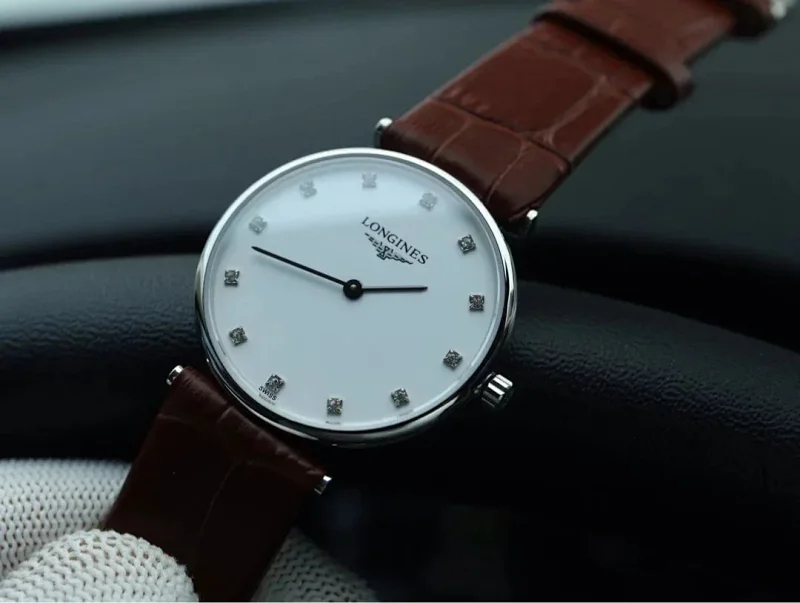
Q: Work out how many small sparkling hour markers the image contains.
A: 12